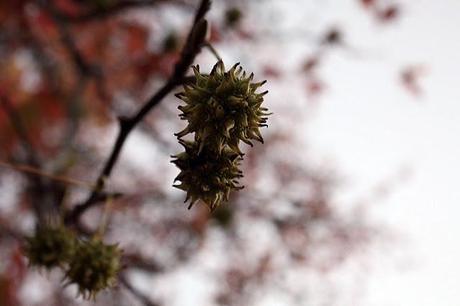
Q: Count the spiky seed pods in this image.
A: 4